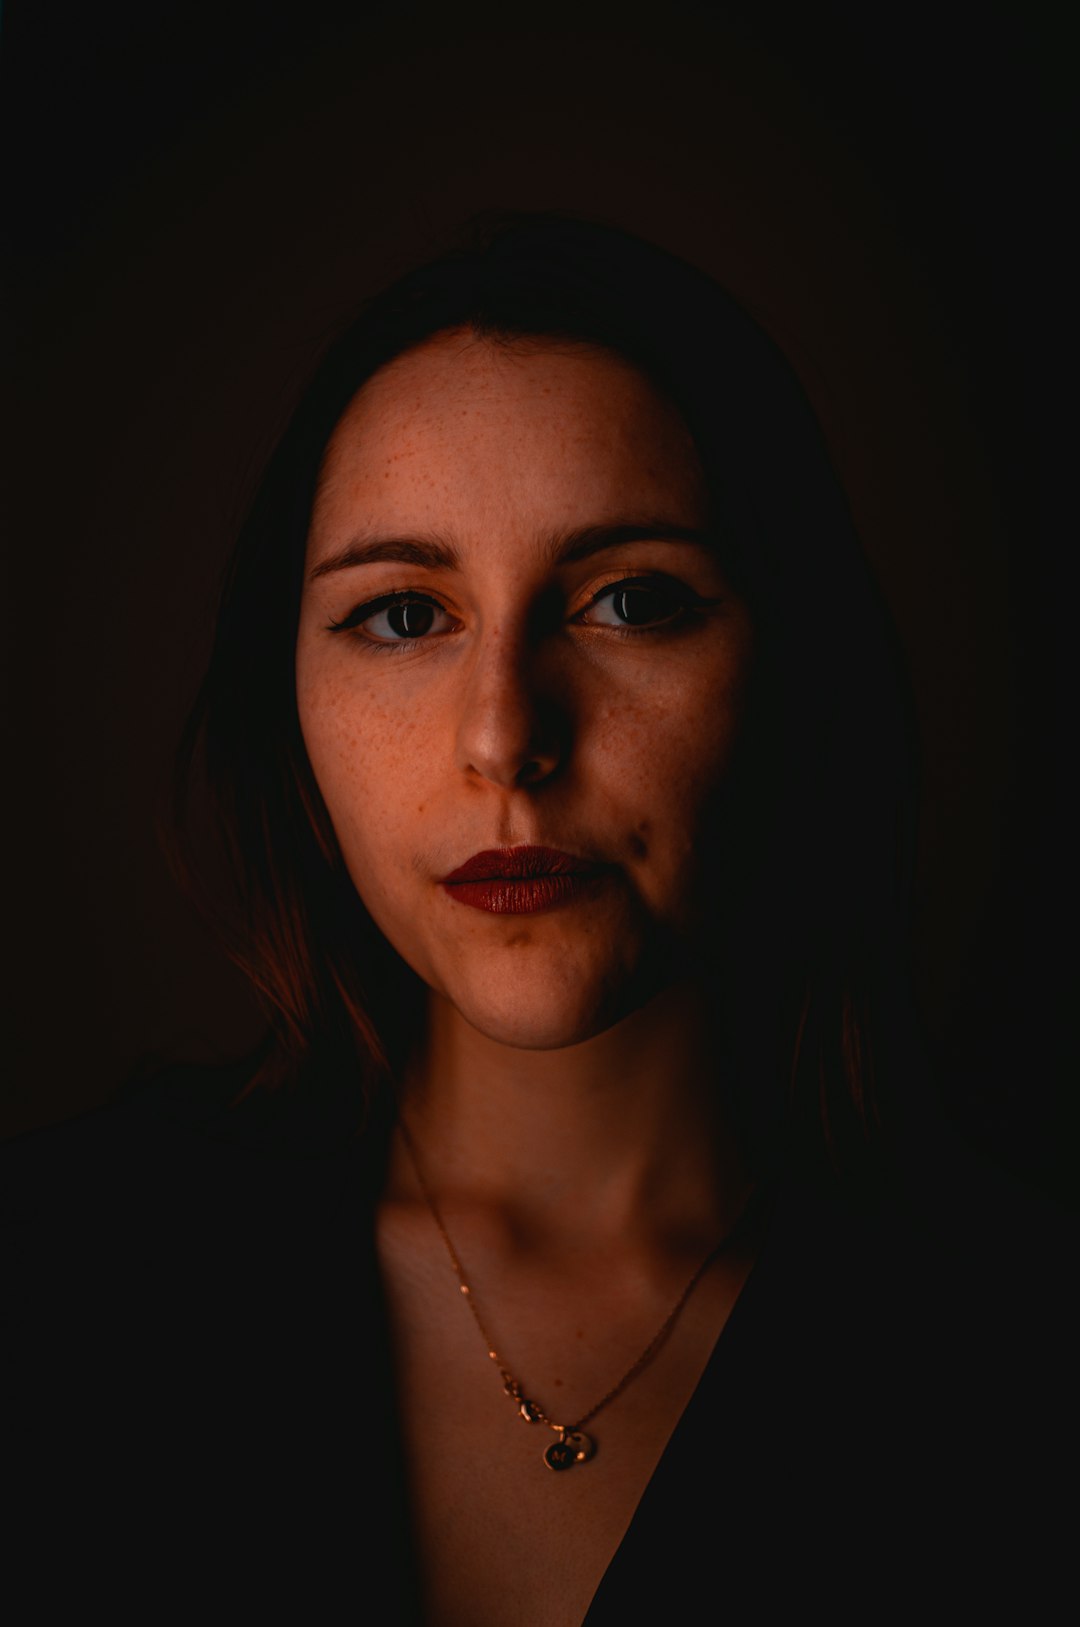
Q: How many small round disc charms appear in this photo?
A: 2